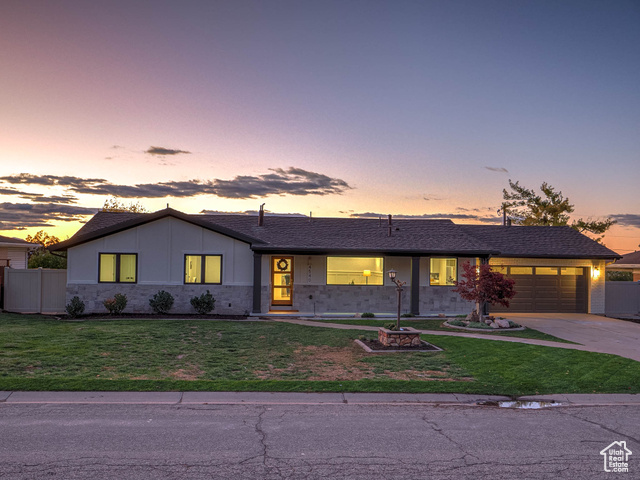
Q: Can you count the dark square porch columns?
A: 3